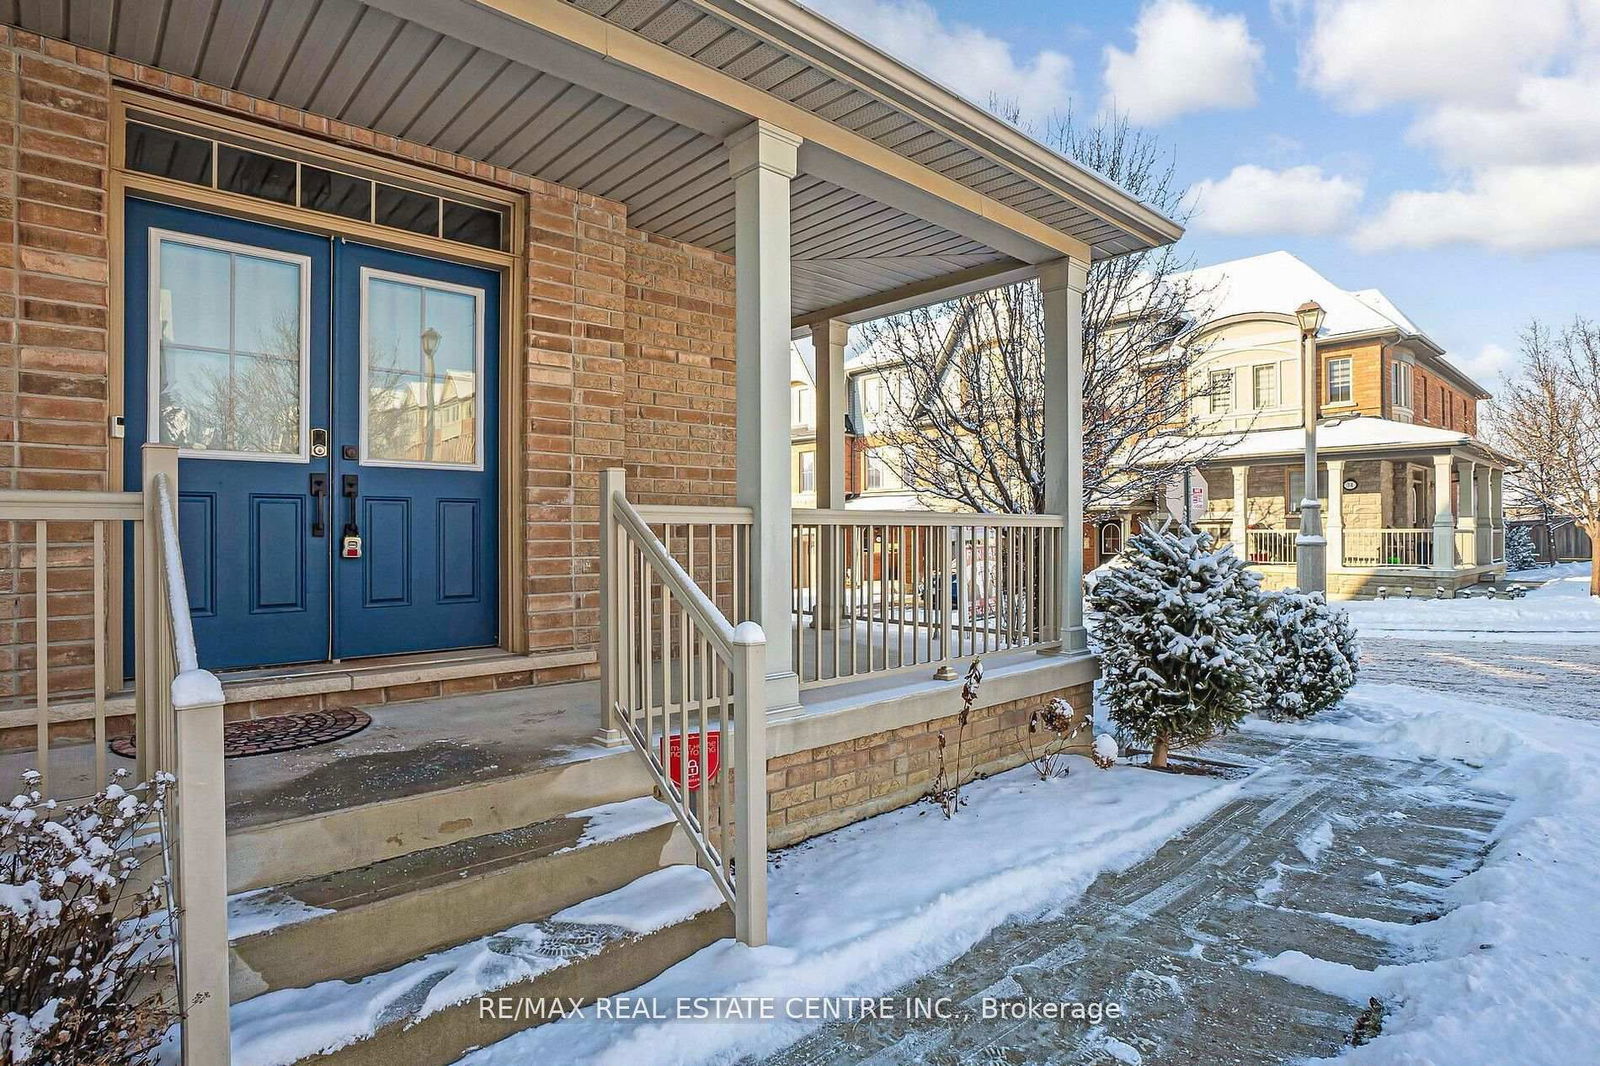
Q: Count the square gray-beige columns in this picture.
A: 3